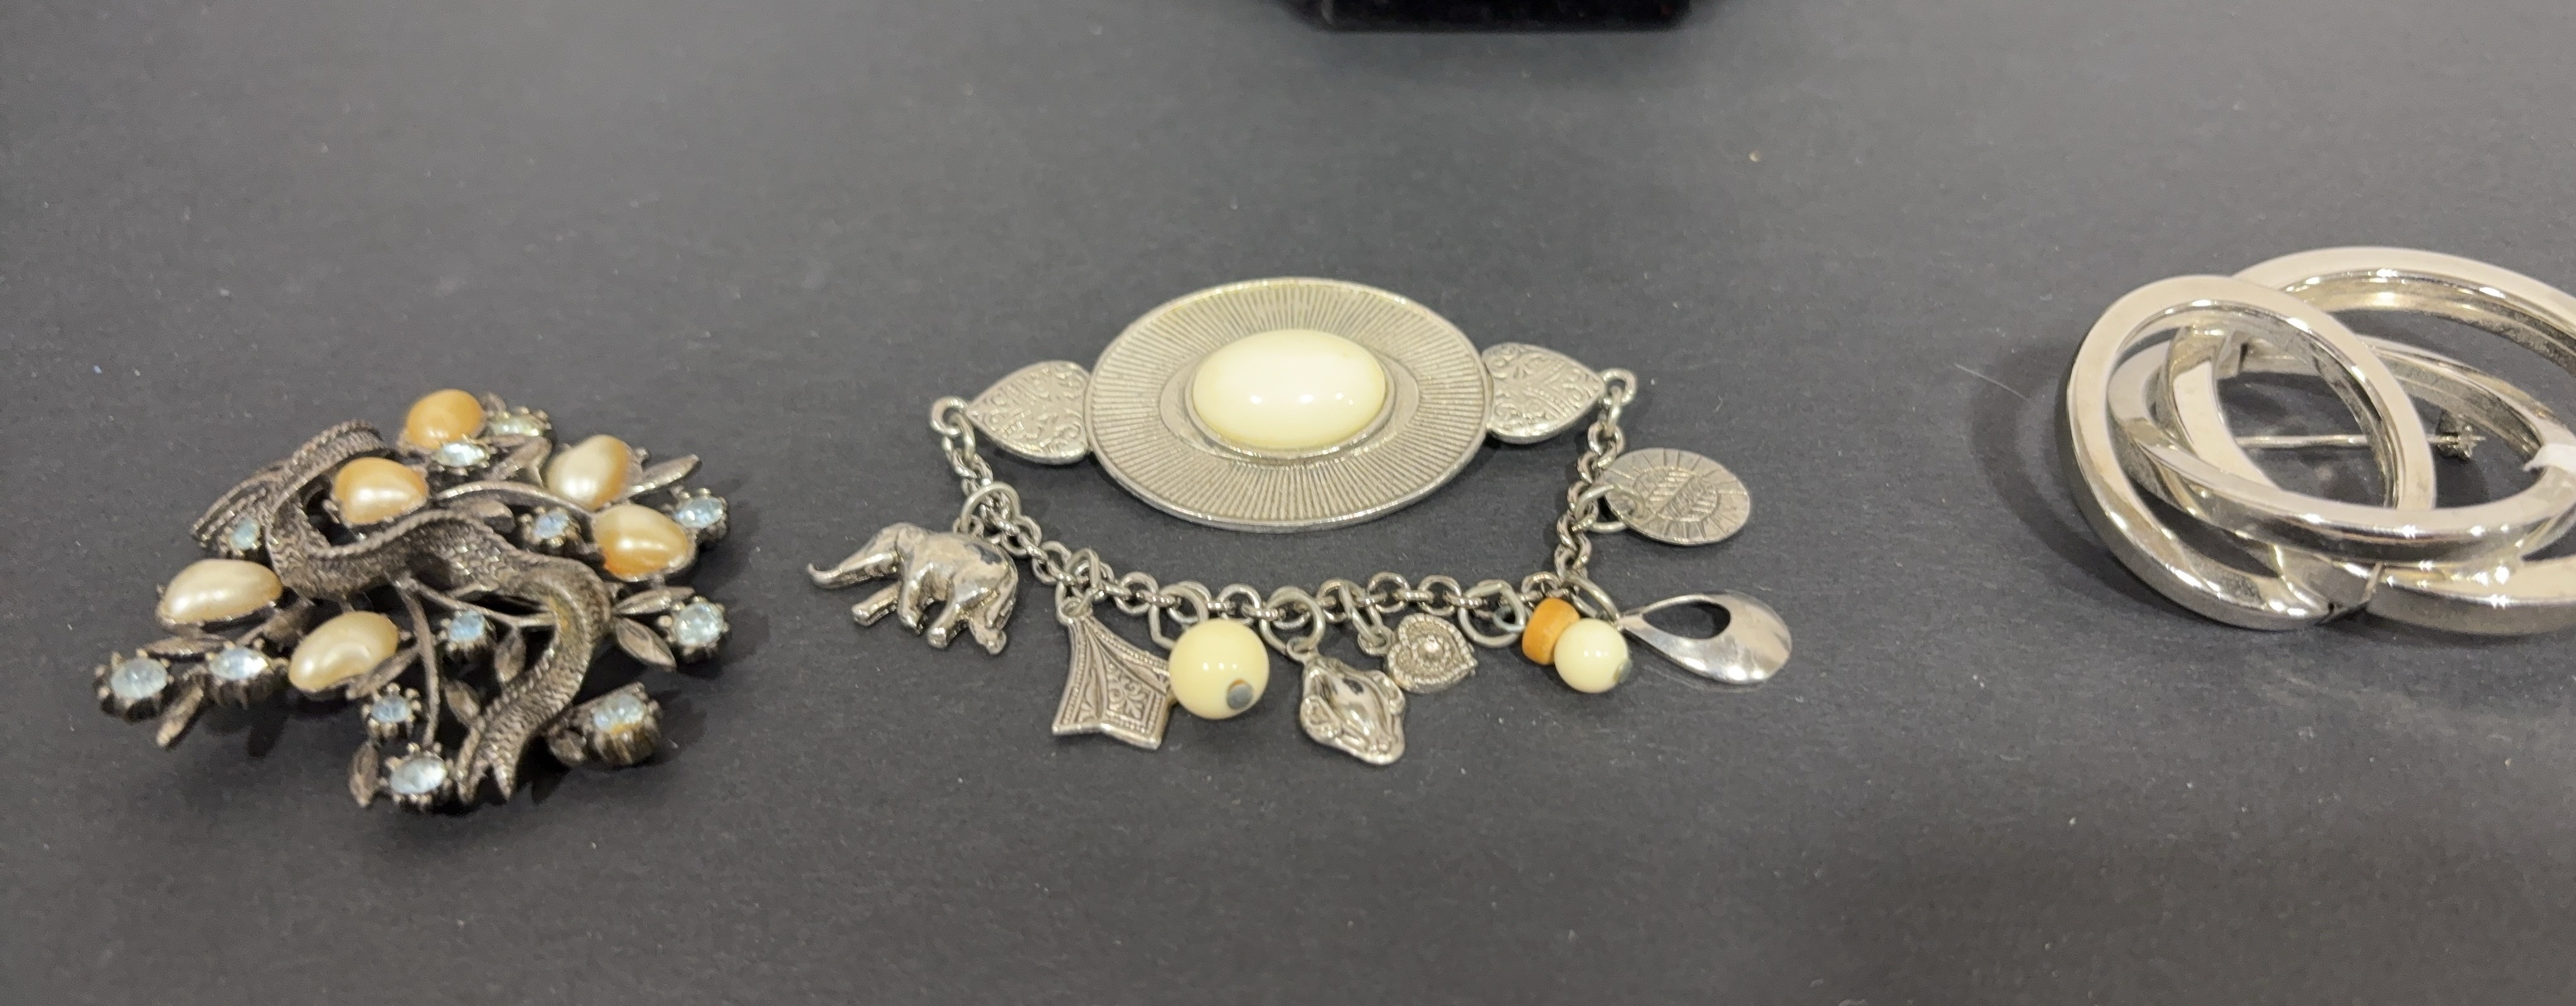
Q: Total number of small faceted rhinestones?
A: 12